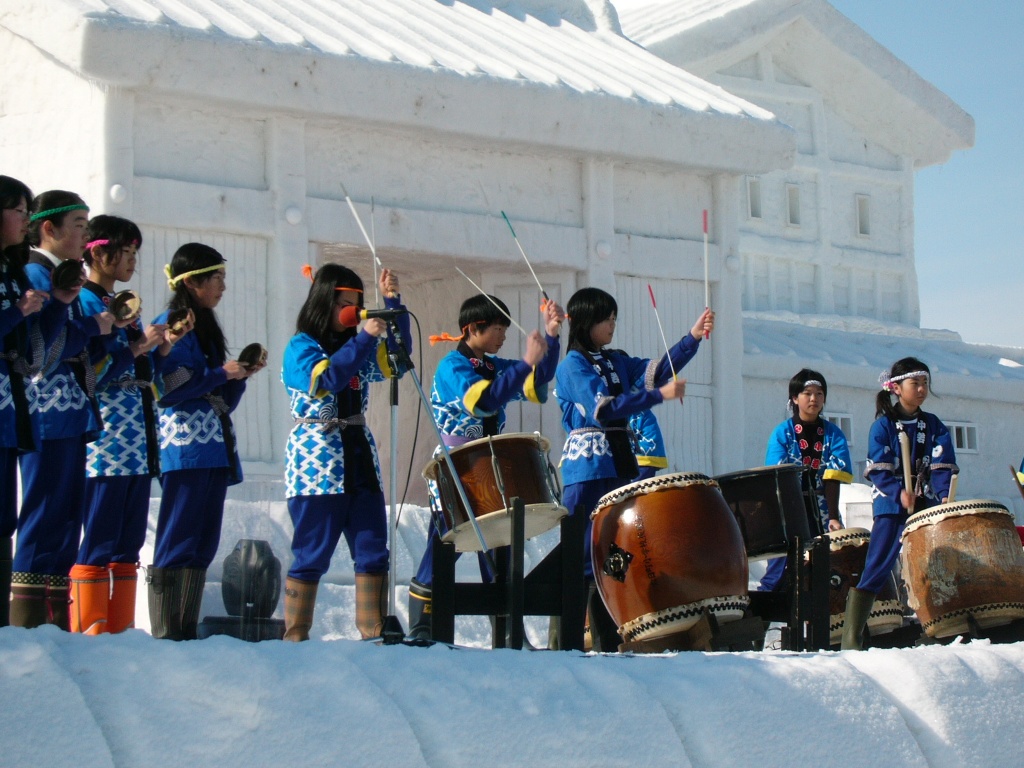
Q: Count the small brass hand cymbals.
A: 4